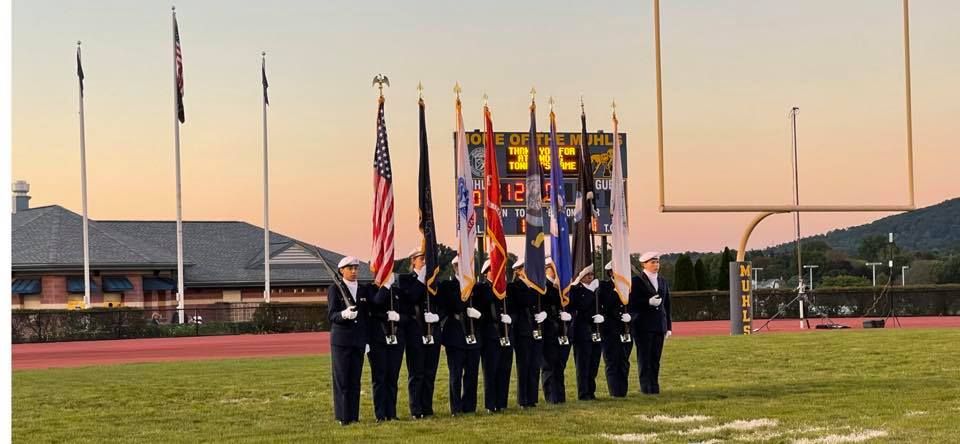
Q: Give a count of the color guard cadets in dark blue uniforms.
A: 10